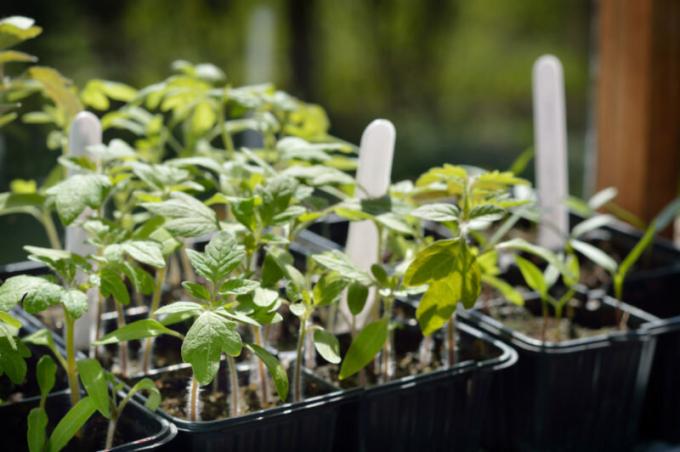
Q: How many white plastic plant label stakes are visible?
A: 3